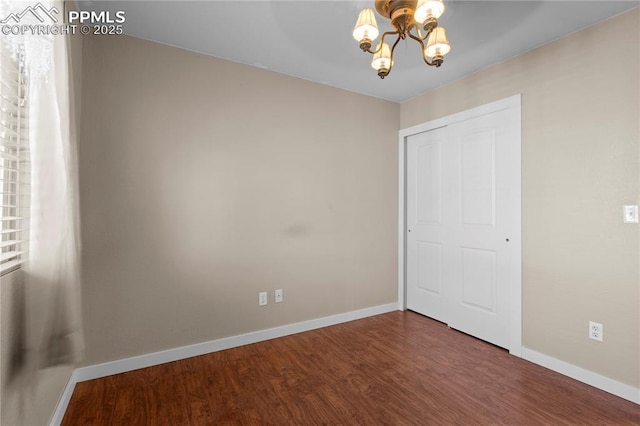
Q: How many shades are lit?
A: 4